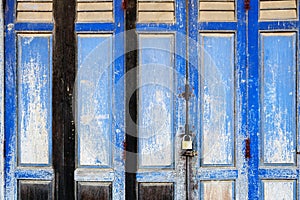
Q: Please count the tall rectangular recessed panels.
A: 5